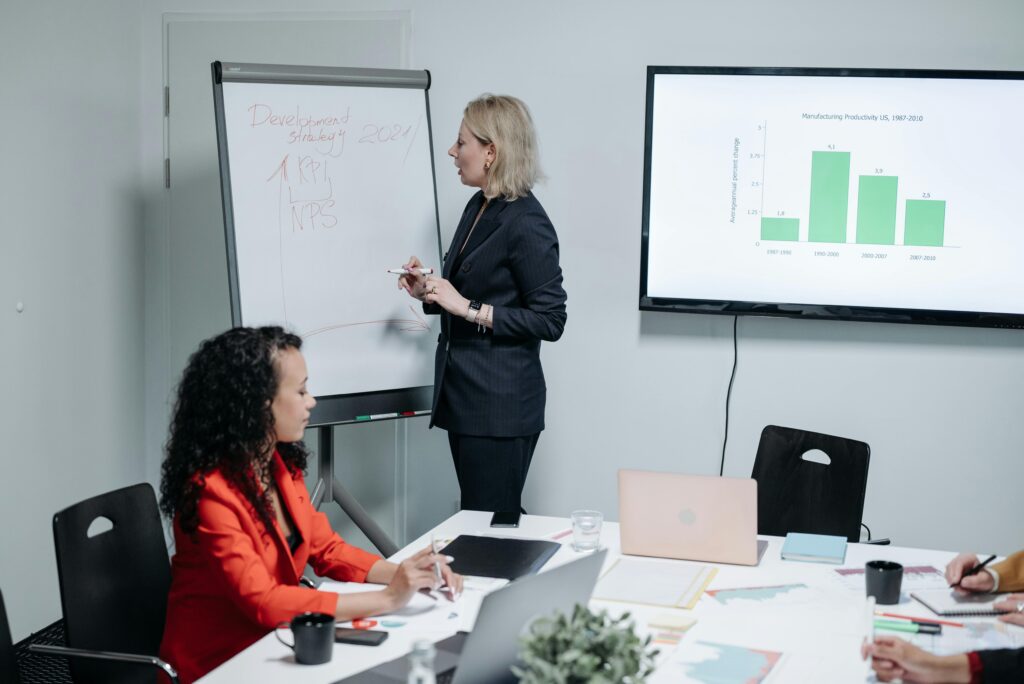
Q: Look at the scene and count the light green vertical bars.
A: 4